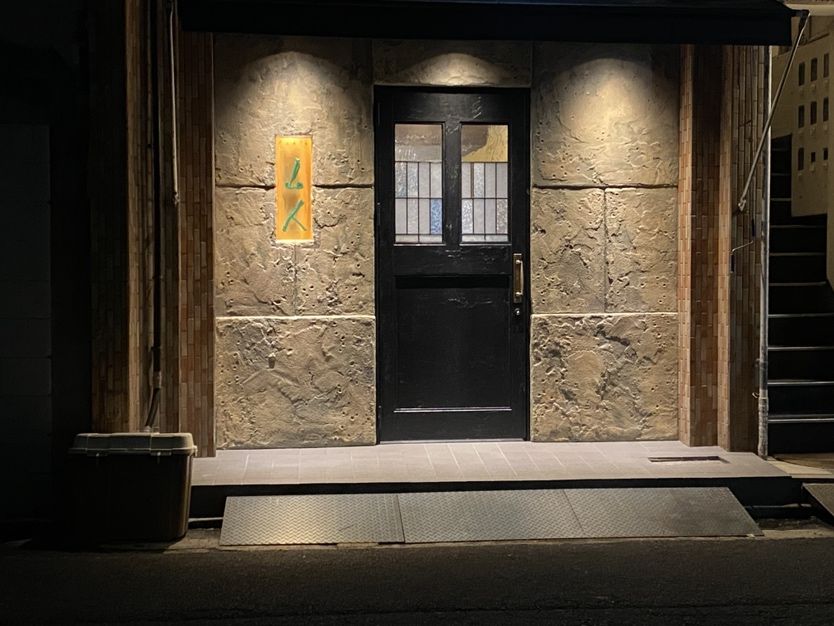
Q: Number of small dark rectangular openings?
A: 9